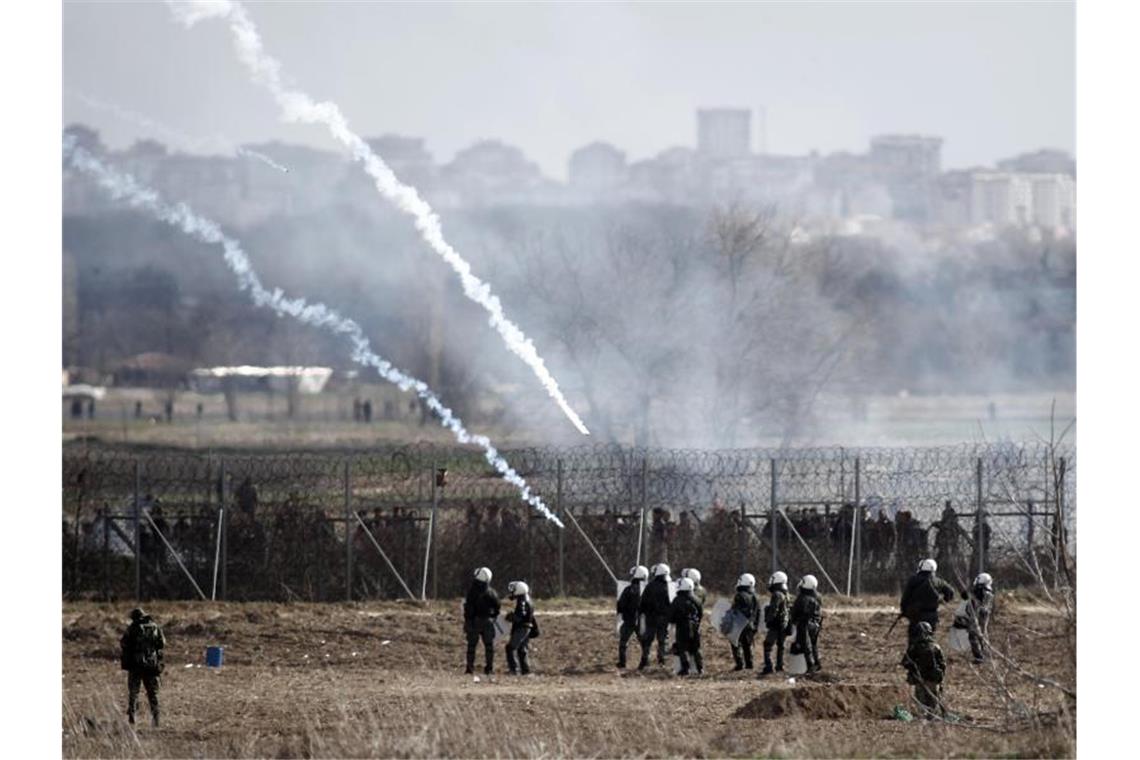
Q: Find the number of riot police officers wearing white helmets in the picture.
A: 11